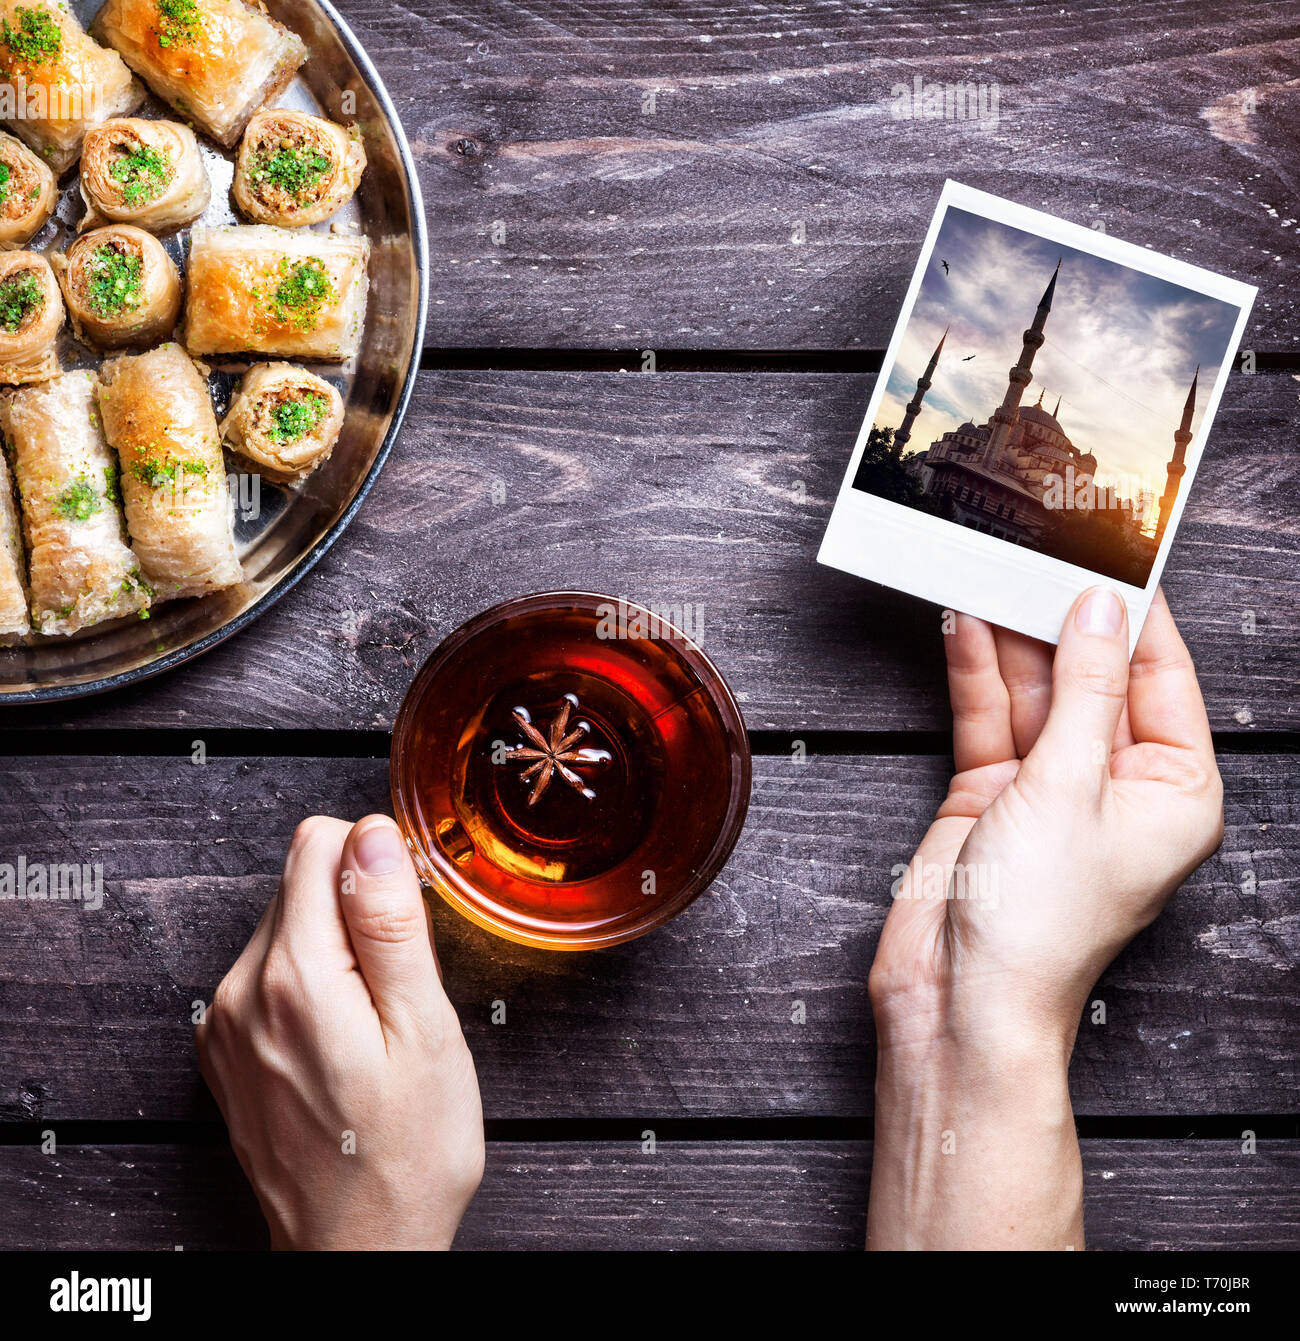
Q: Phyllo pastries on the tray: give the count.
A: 12